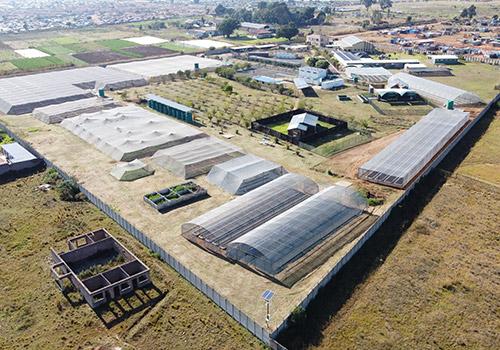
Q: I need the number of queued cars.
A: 0